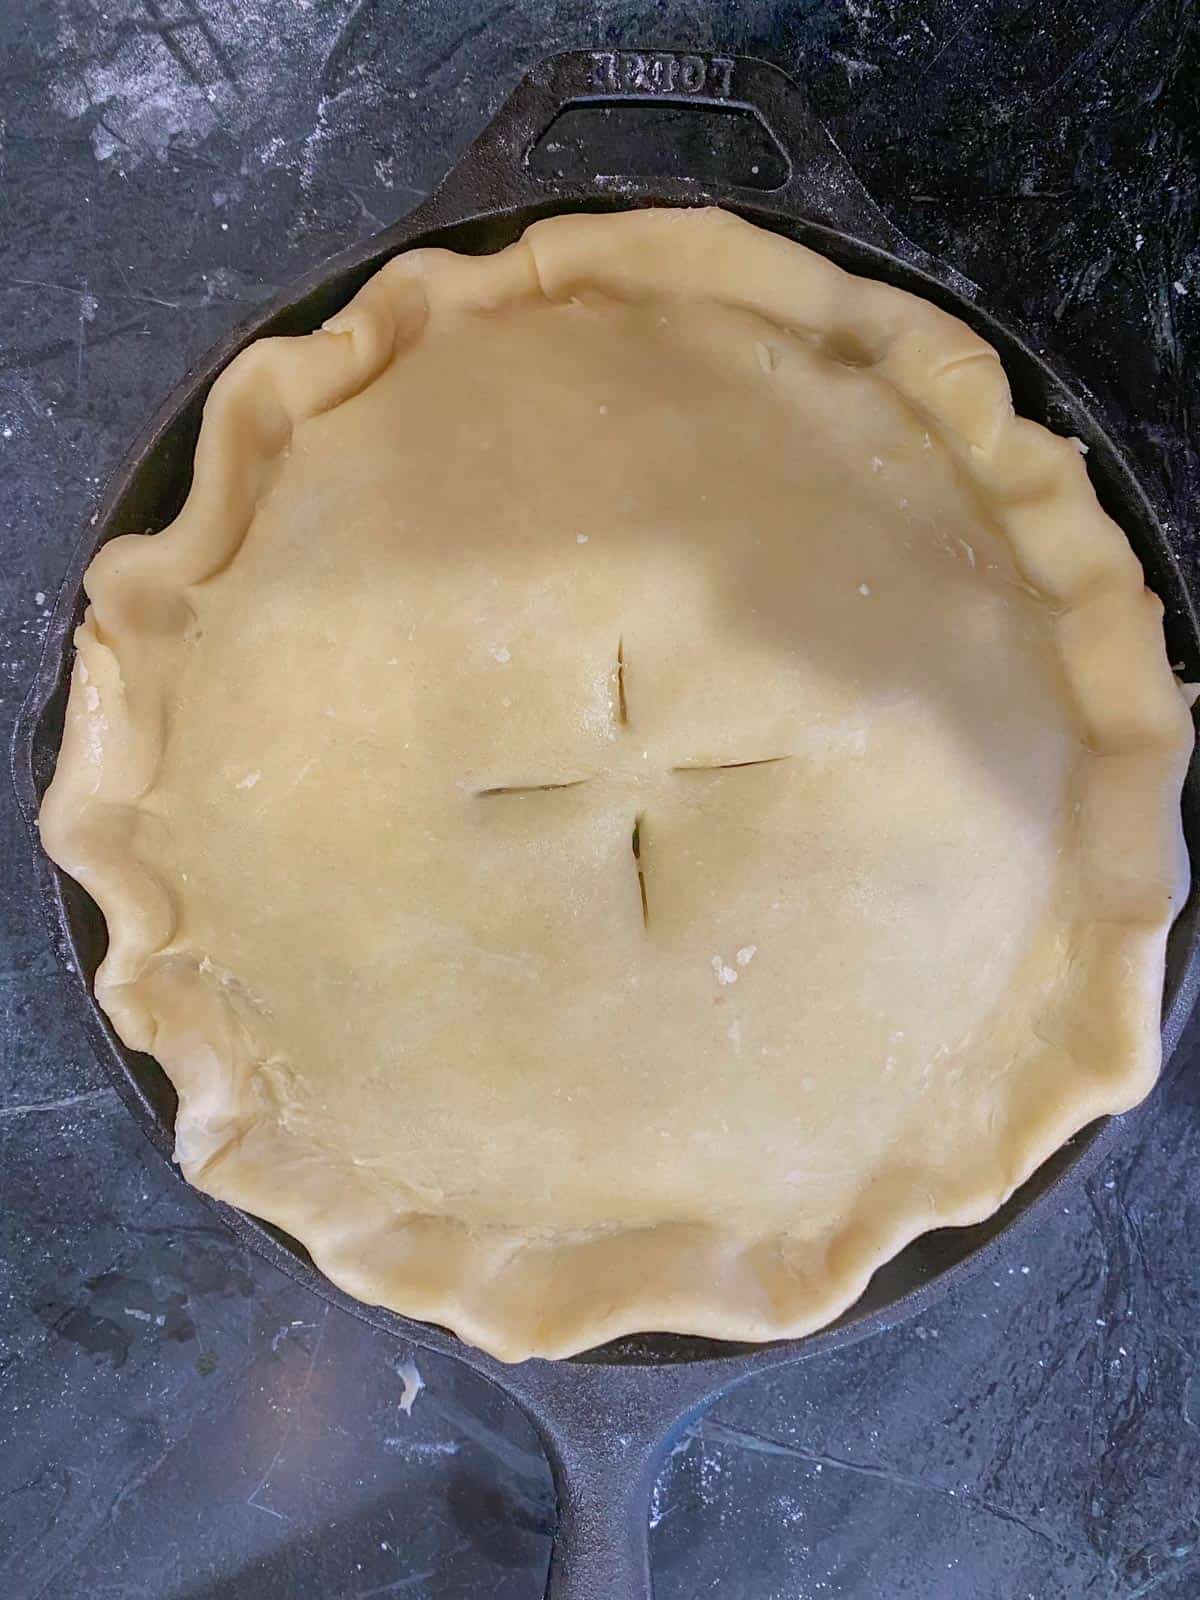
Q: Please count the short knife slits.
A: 4